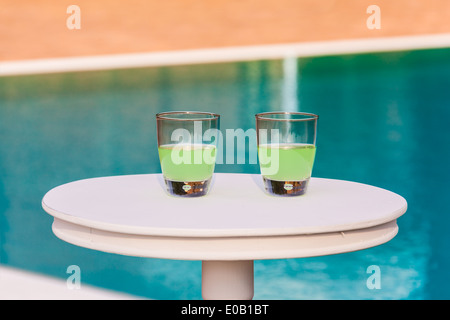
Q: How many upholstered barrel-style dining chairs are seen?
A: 0